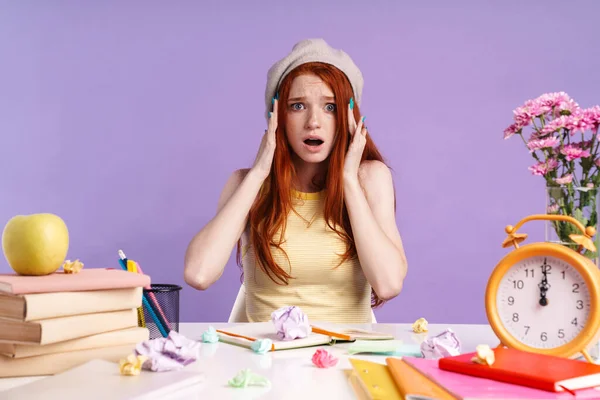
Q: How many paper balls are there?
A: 11